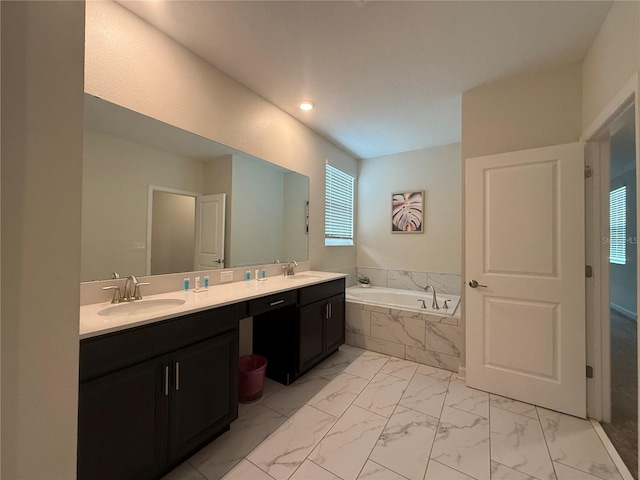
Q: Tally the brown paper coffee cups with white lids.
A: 0